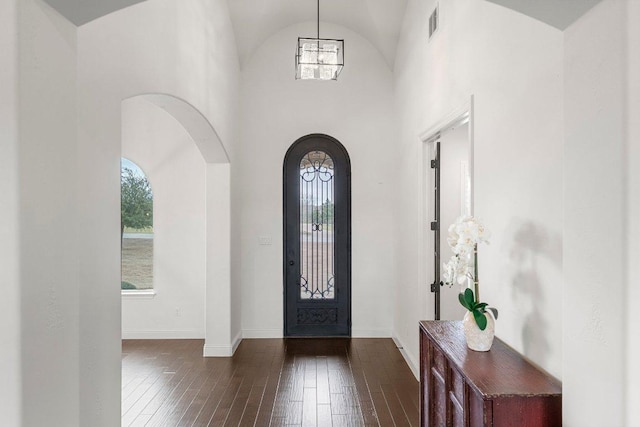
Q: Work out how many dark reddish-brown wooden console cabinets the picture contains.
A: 1